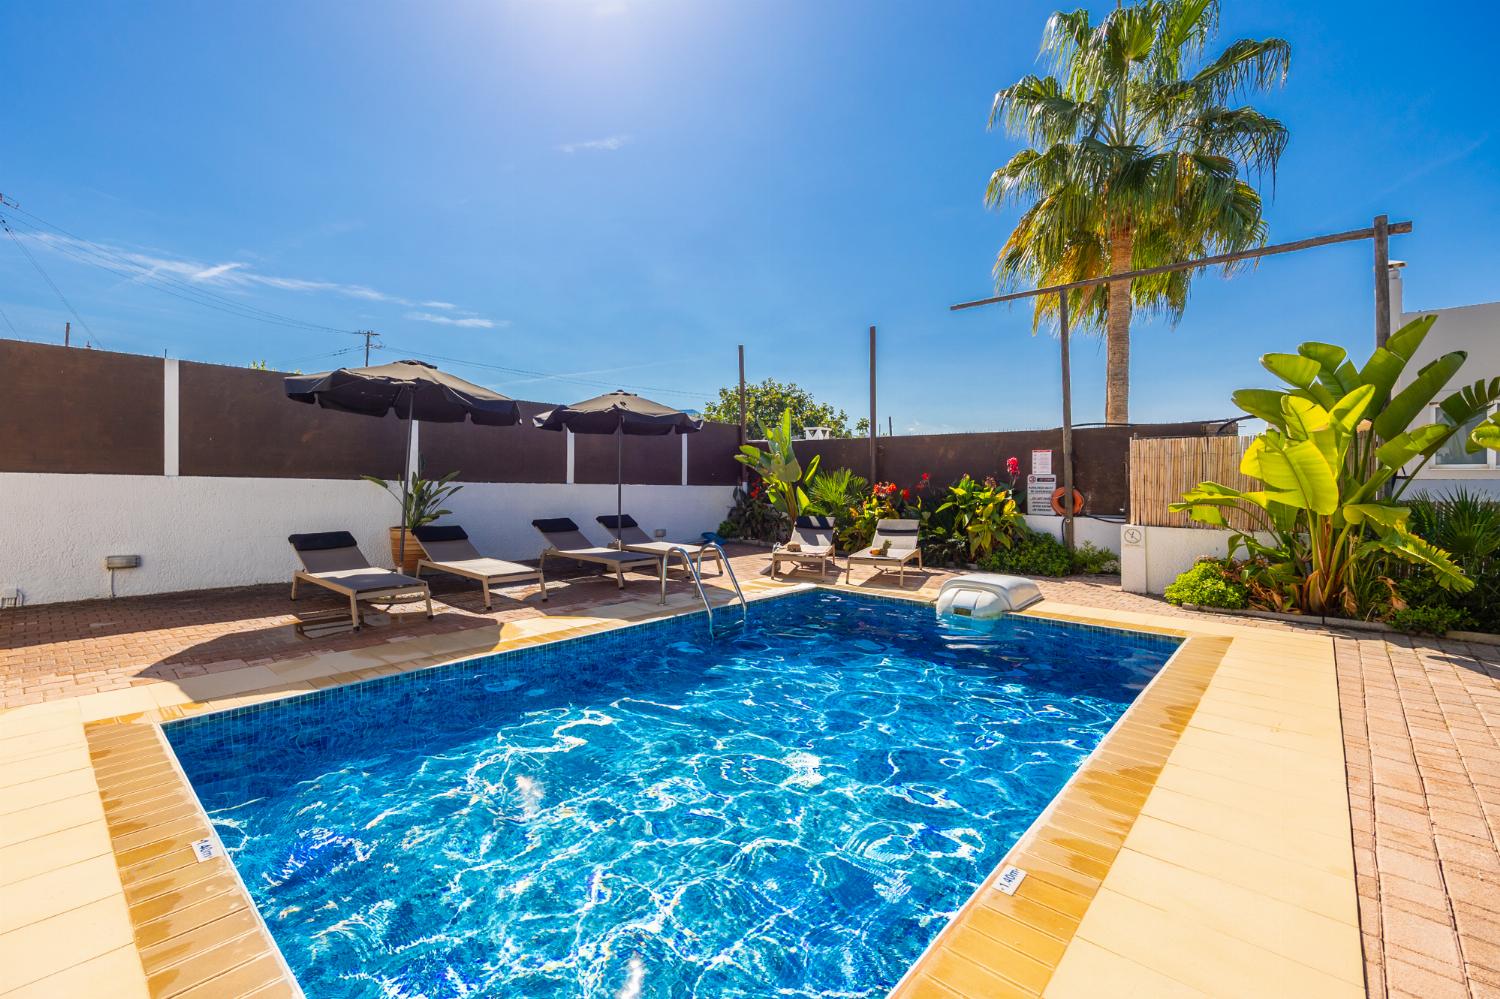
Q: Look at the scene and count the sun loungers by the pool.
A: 6